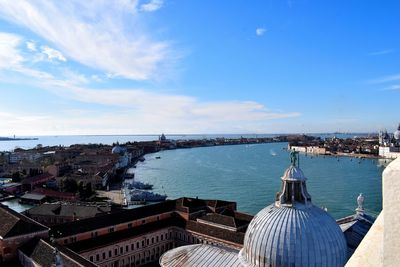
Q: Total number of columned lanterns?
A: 1